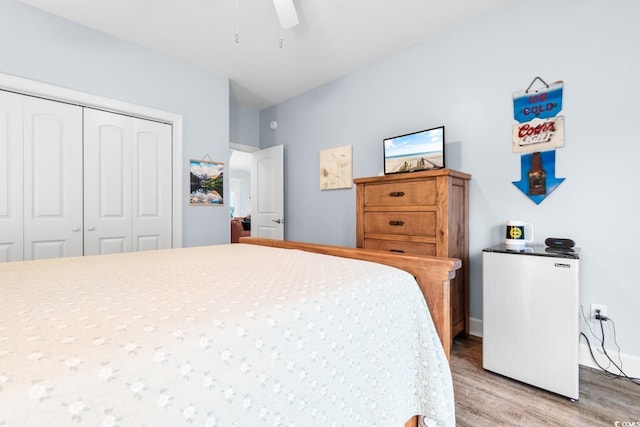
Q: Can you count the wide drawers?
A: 3